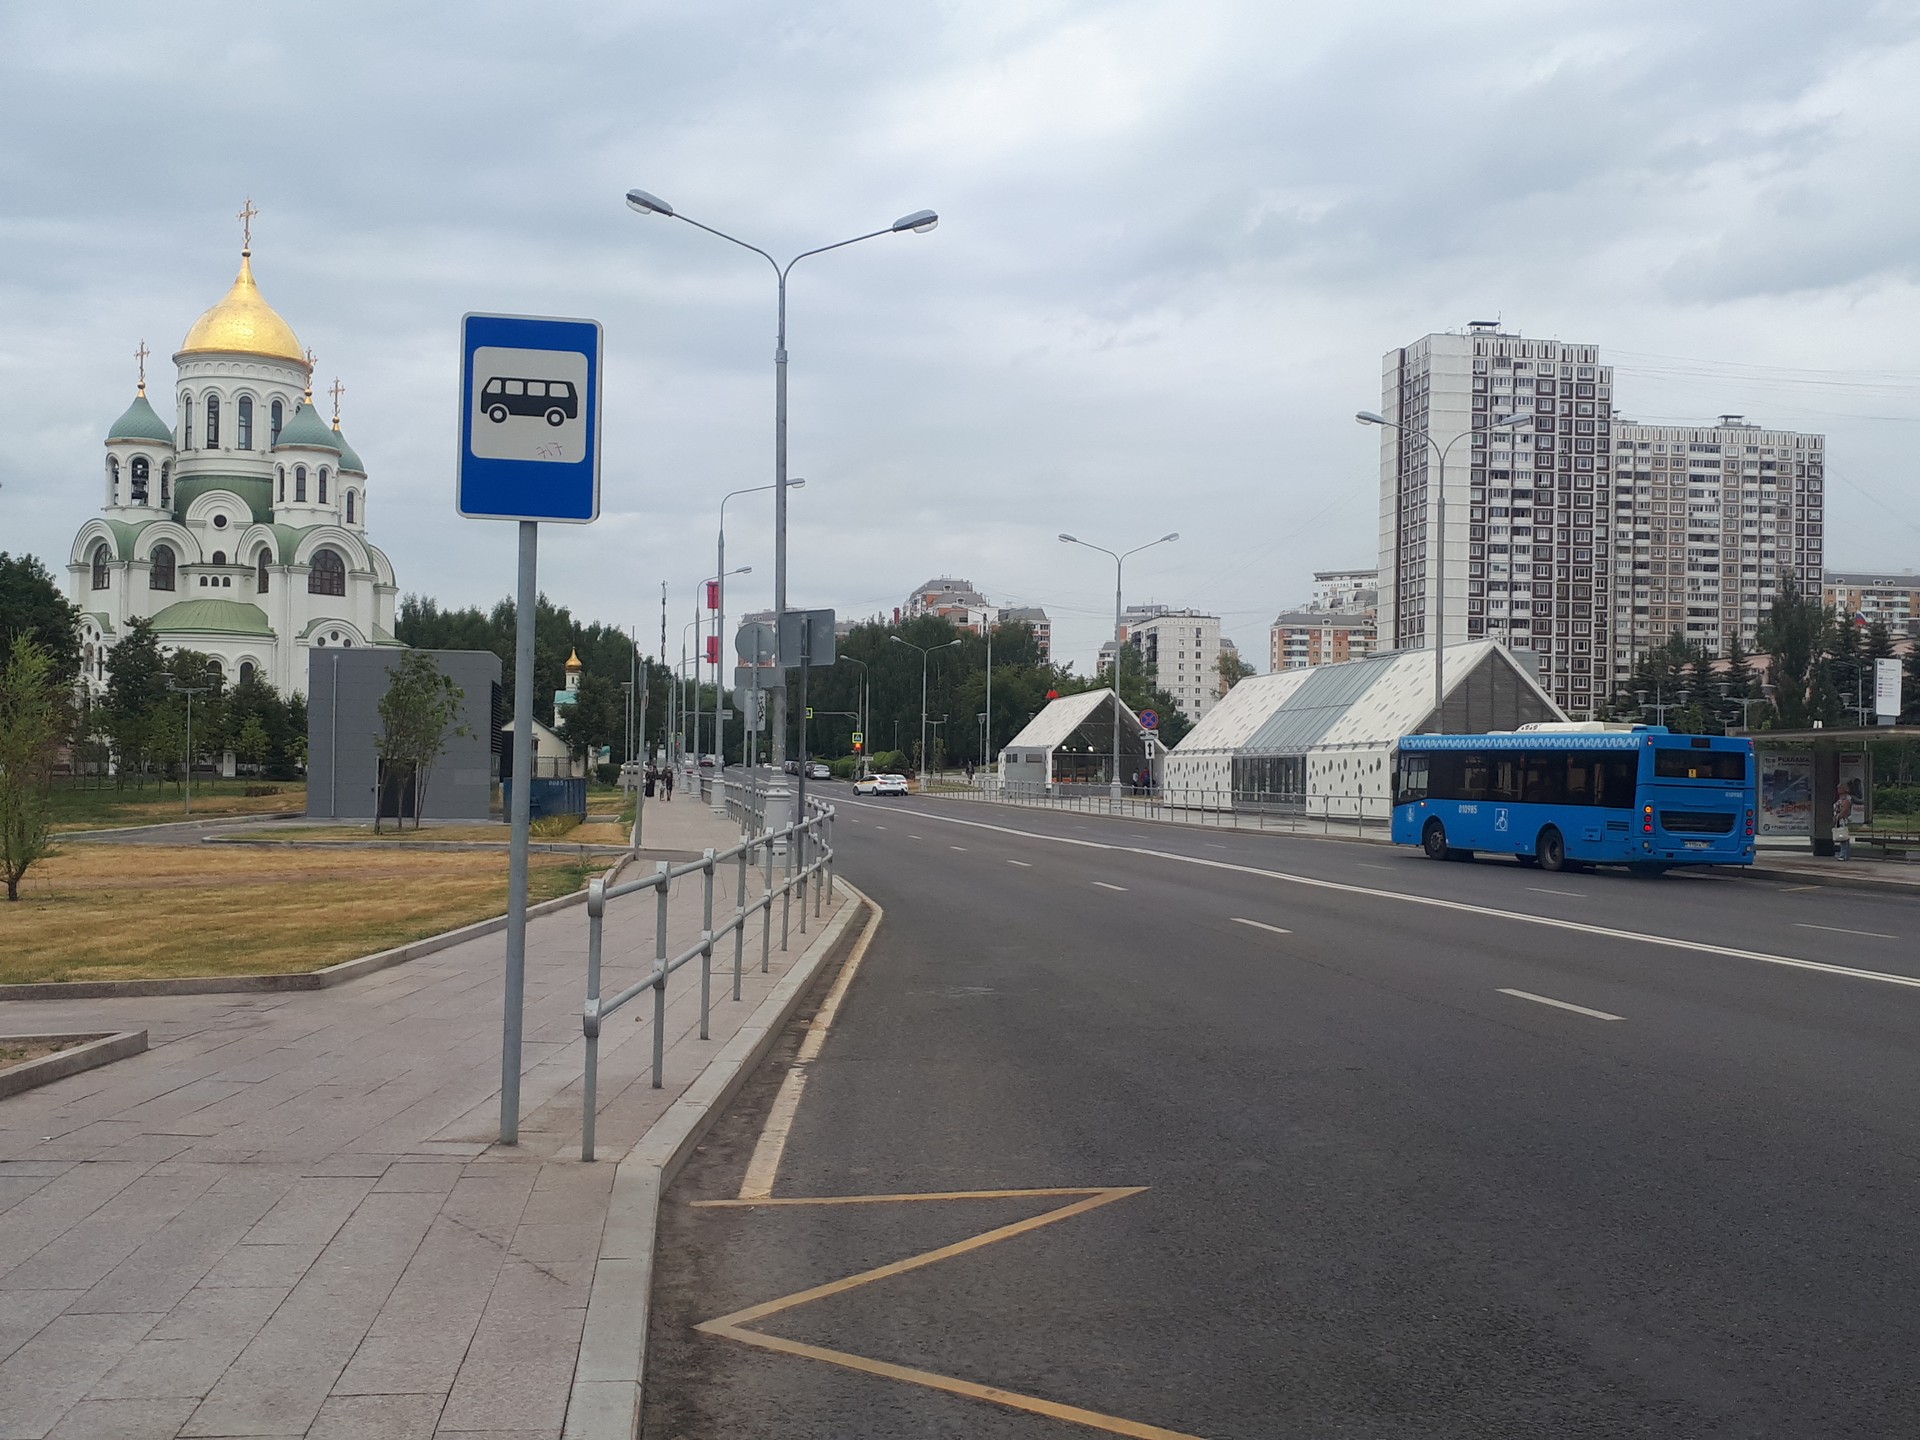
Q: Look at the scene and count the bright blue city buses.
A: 1